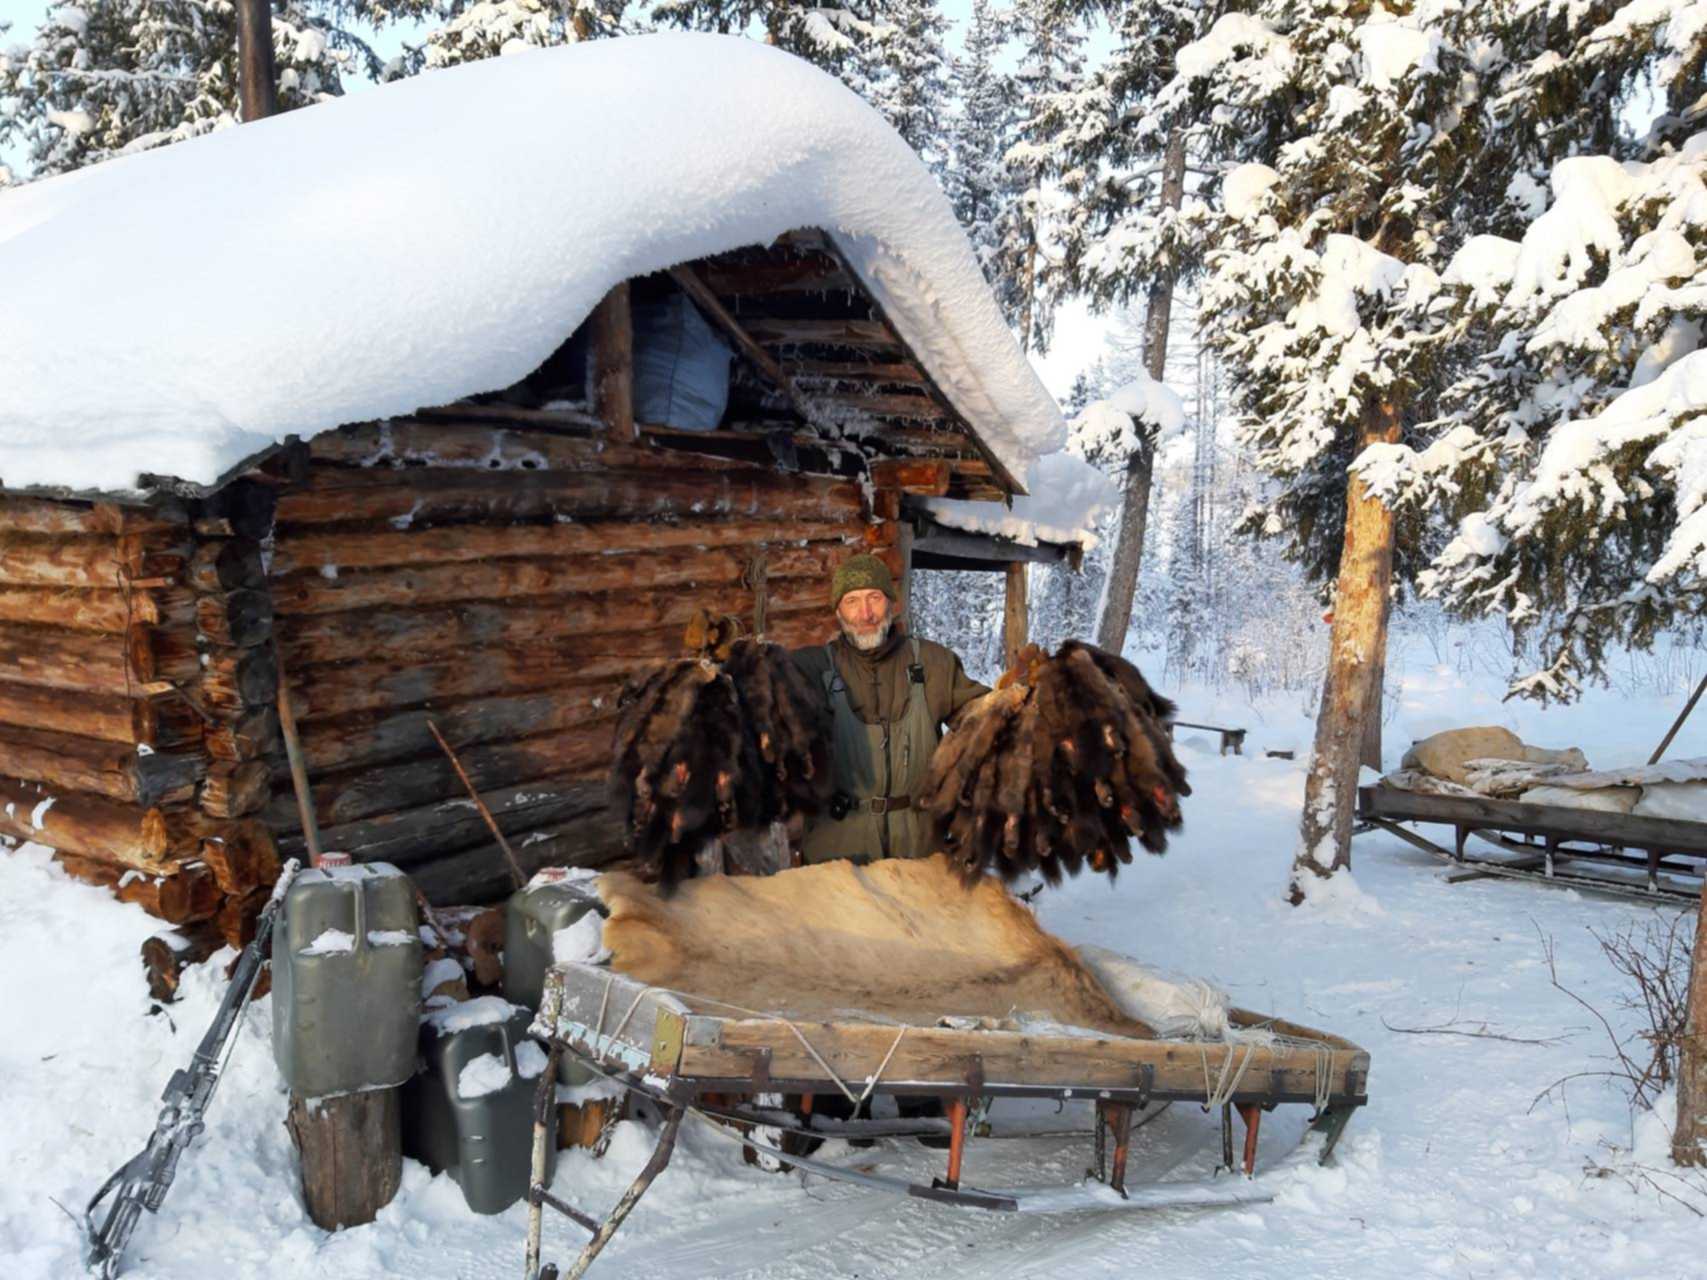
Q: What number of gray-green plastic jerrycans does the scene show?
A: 3